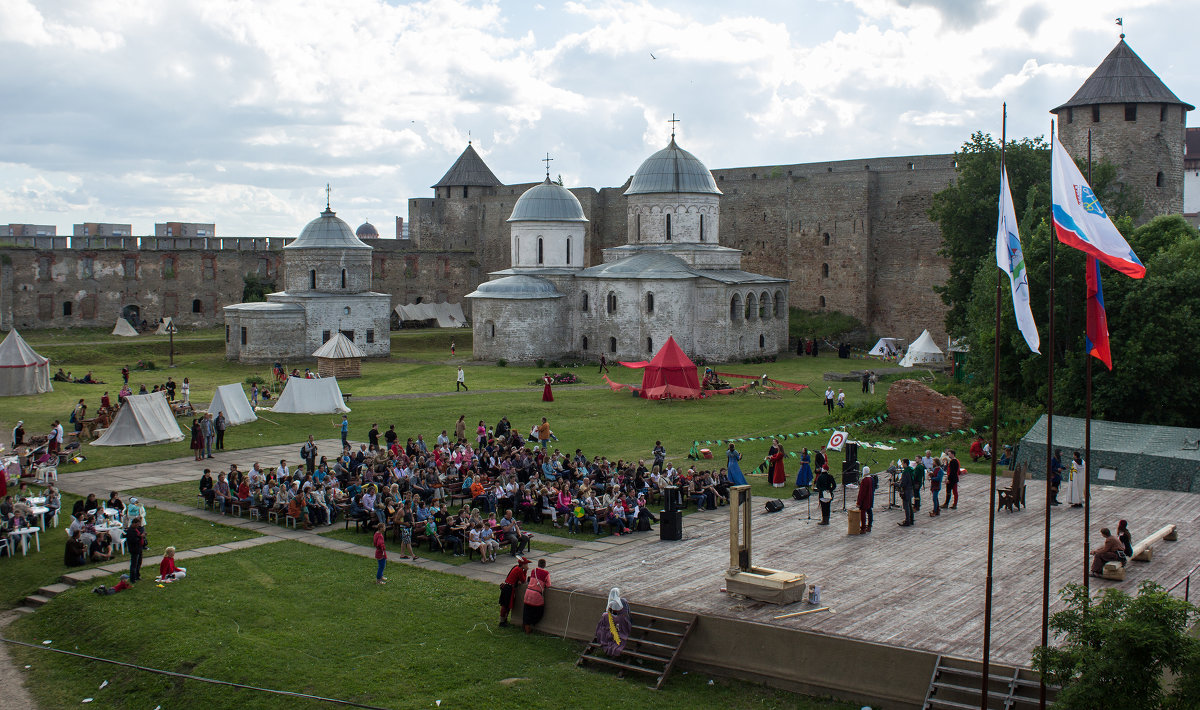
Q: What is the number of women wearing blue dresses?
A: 2